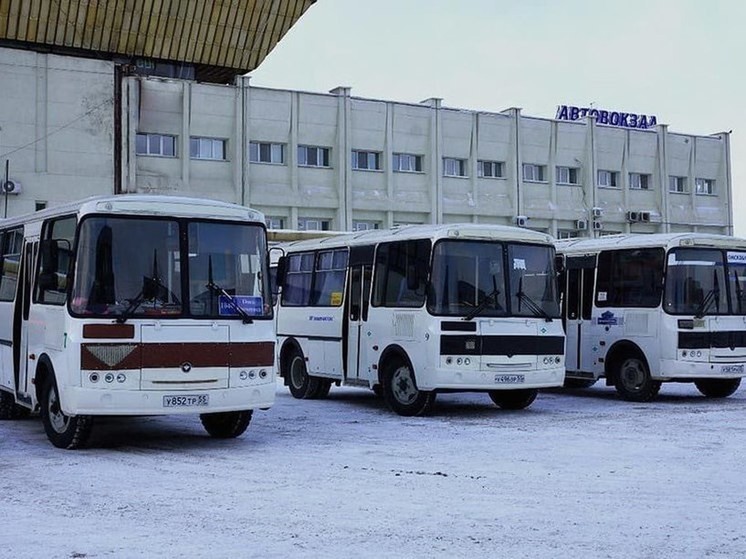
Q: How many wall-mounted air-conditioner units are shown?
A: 7